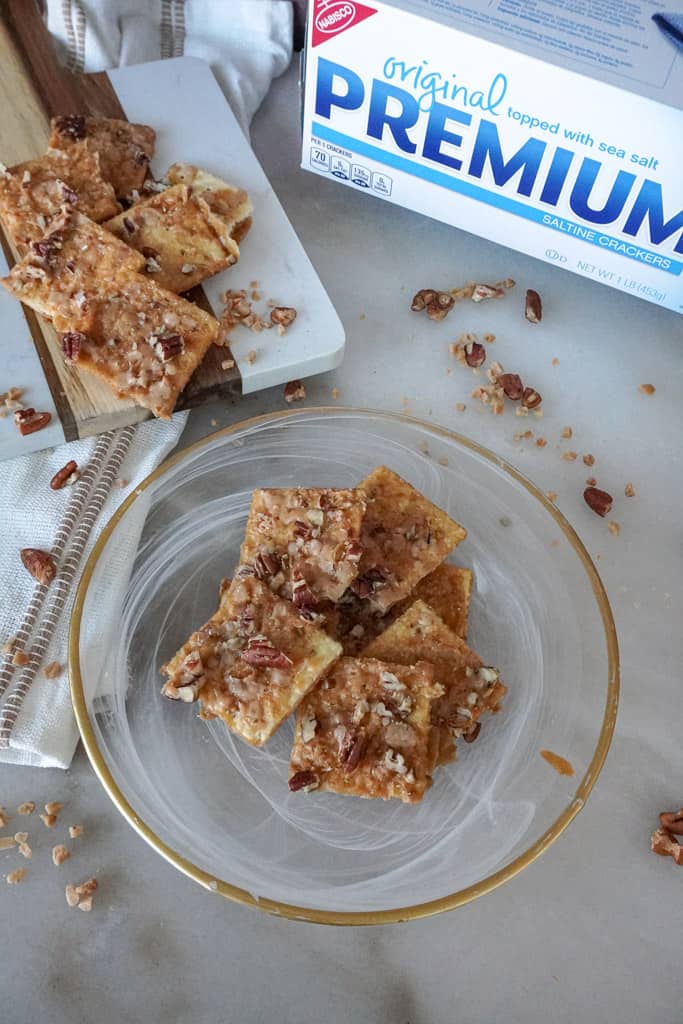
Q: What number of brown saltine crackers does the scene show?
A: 12